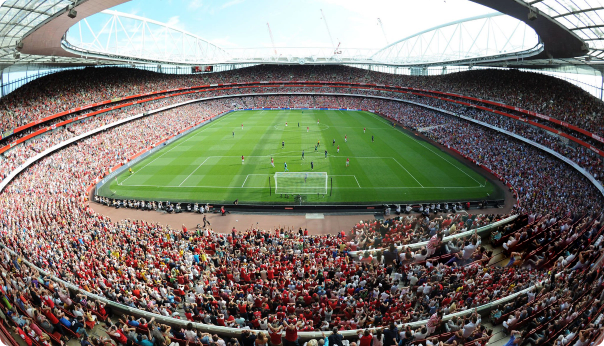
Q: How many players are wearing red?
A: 10